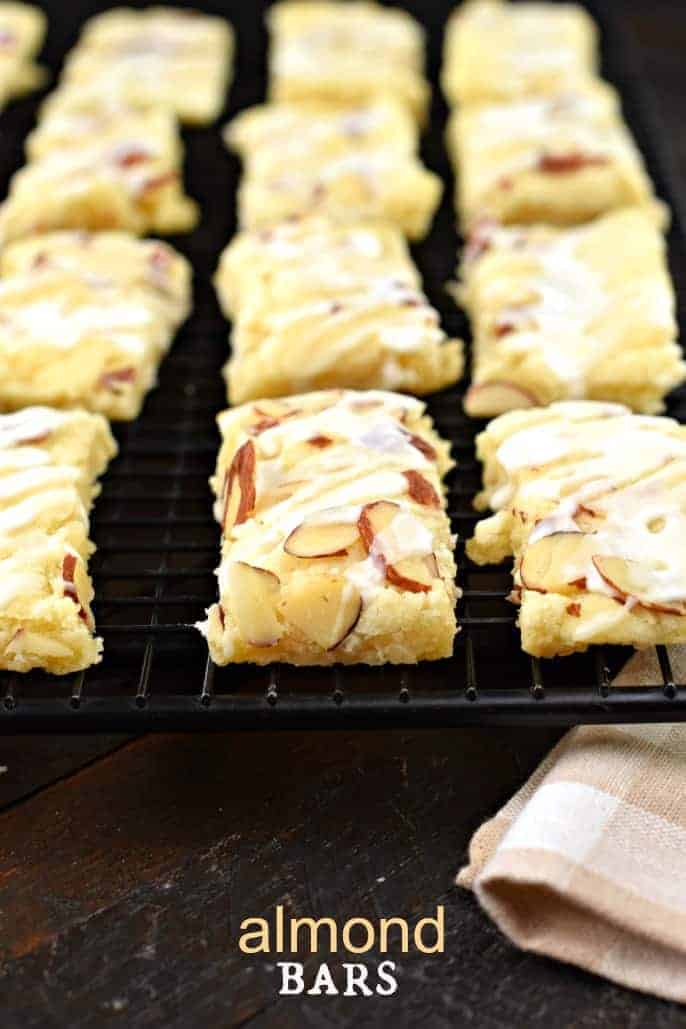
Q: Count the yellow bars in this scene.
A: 13